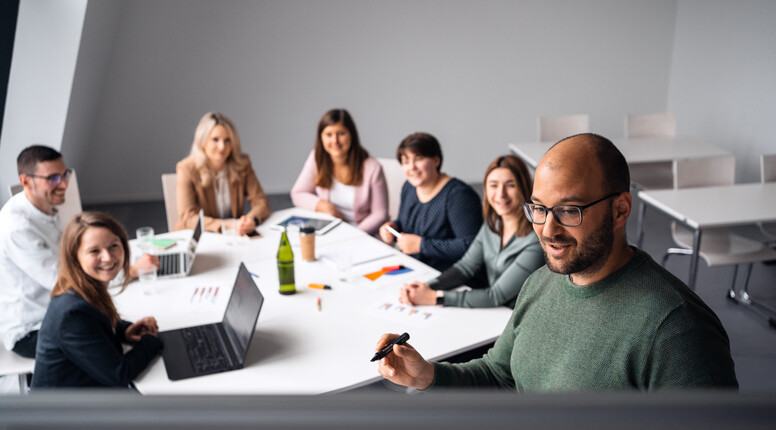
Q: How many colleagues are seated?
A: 6